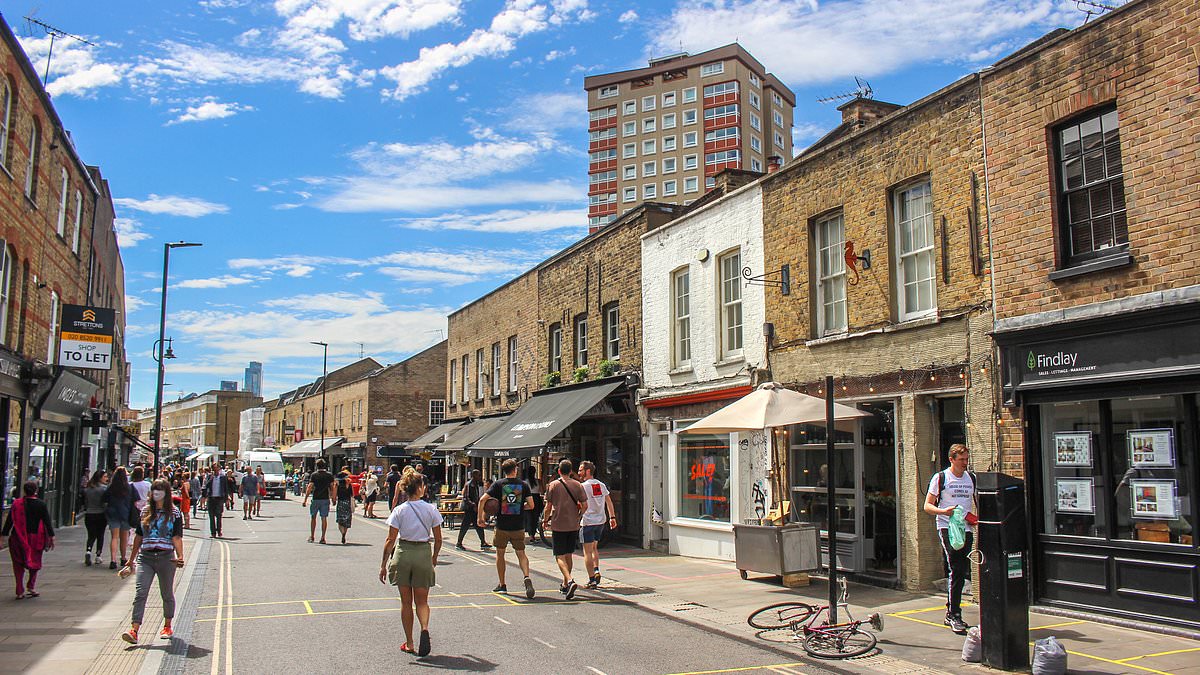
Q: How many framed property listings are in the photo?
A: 4